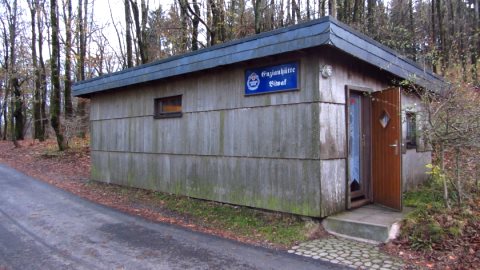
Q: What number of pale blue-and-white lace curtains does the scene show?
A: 1